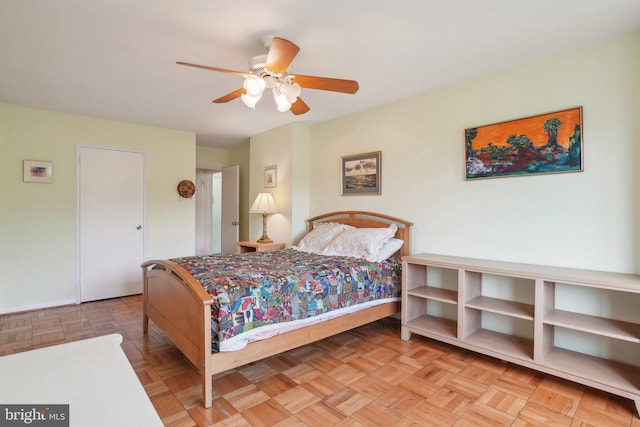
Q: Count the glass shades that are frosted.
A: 4